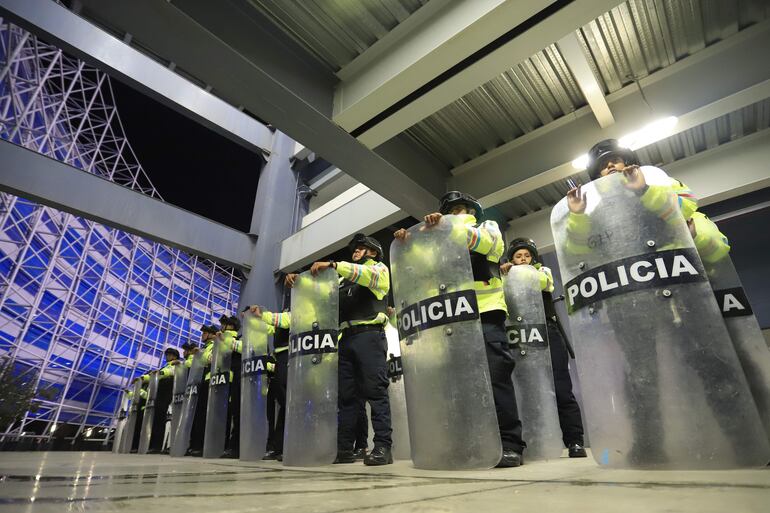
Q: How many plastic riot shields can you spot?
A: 13